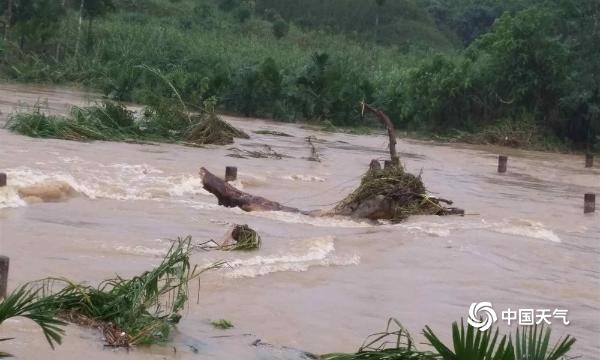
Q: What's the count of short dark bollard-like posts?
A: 6